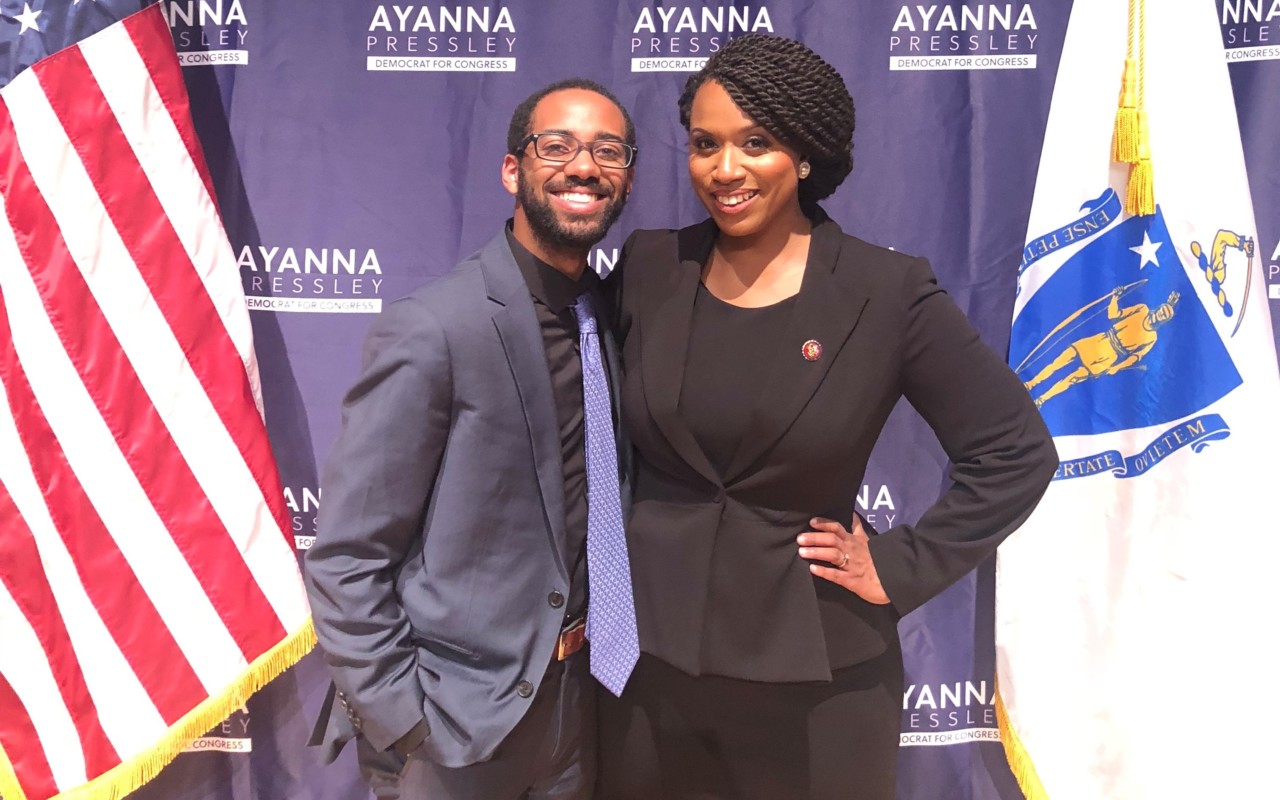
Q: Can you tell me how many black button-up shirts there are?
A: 1